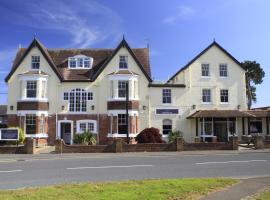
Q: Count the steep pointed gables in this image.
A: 3